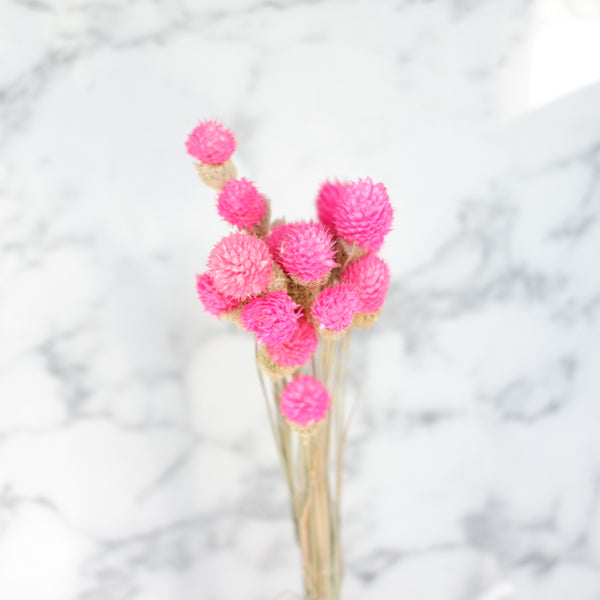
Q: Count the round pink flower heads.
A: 13